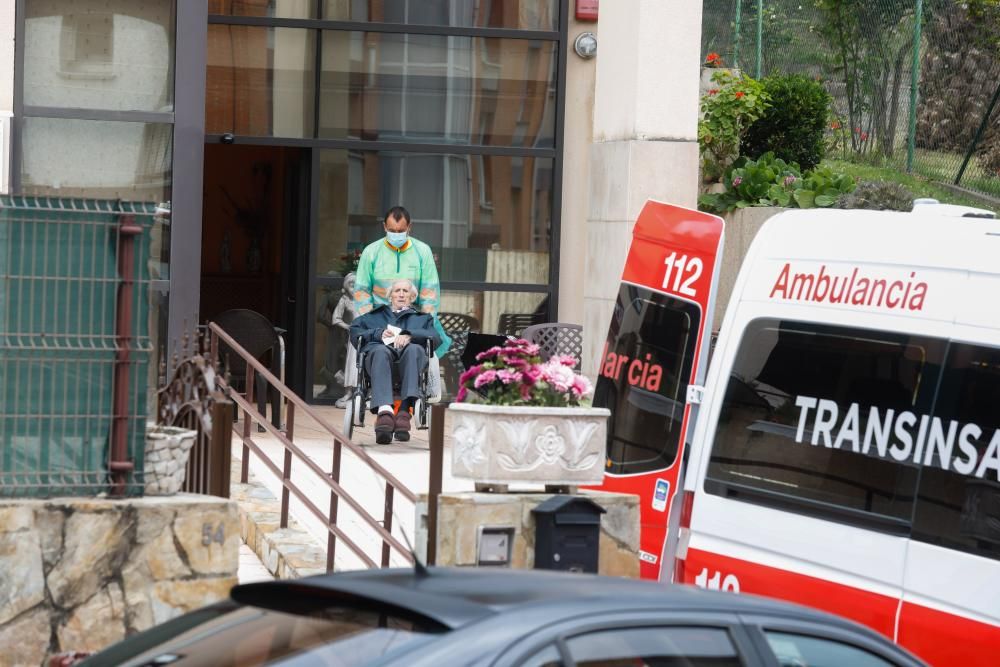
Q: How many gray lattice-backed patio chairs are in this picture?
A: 2